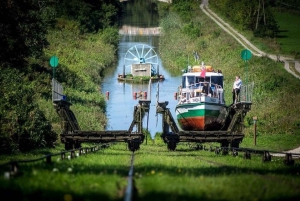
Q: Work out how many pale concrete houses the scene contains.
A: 1